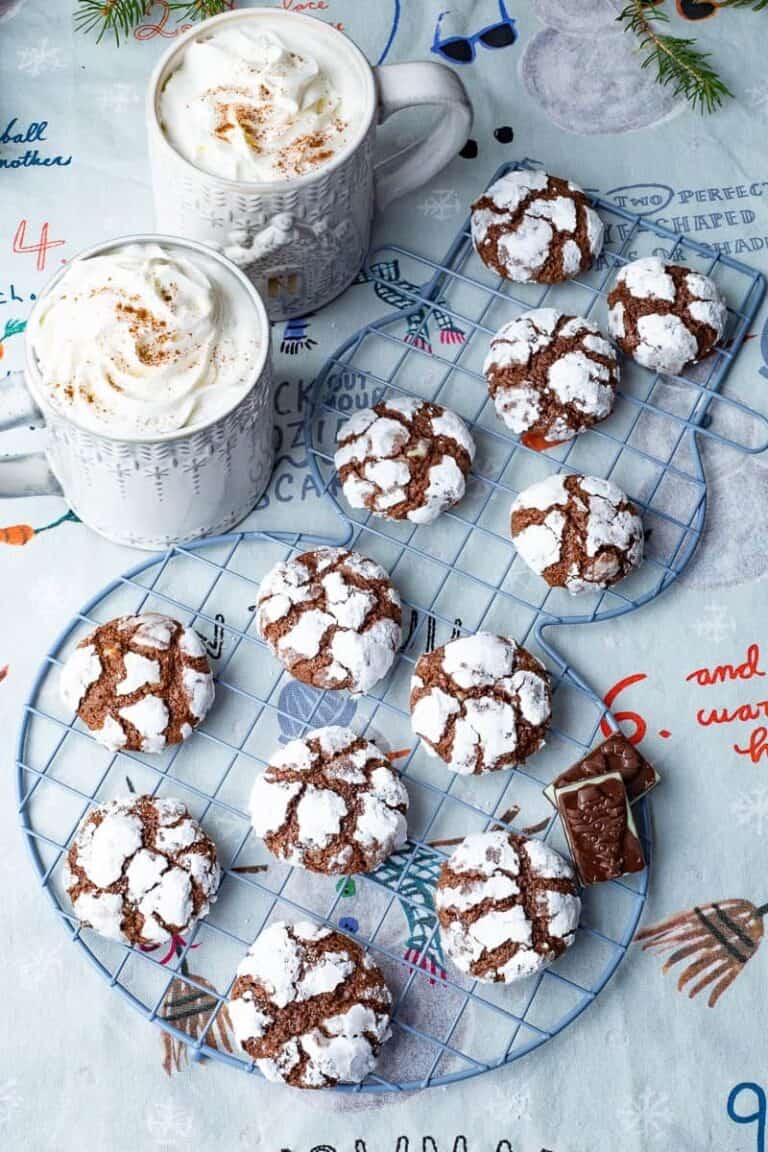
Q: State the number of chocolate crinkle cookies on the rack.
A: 12